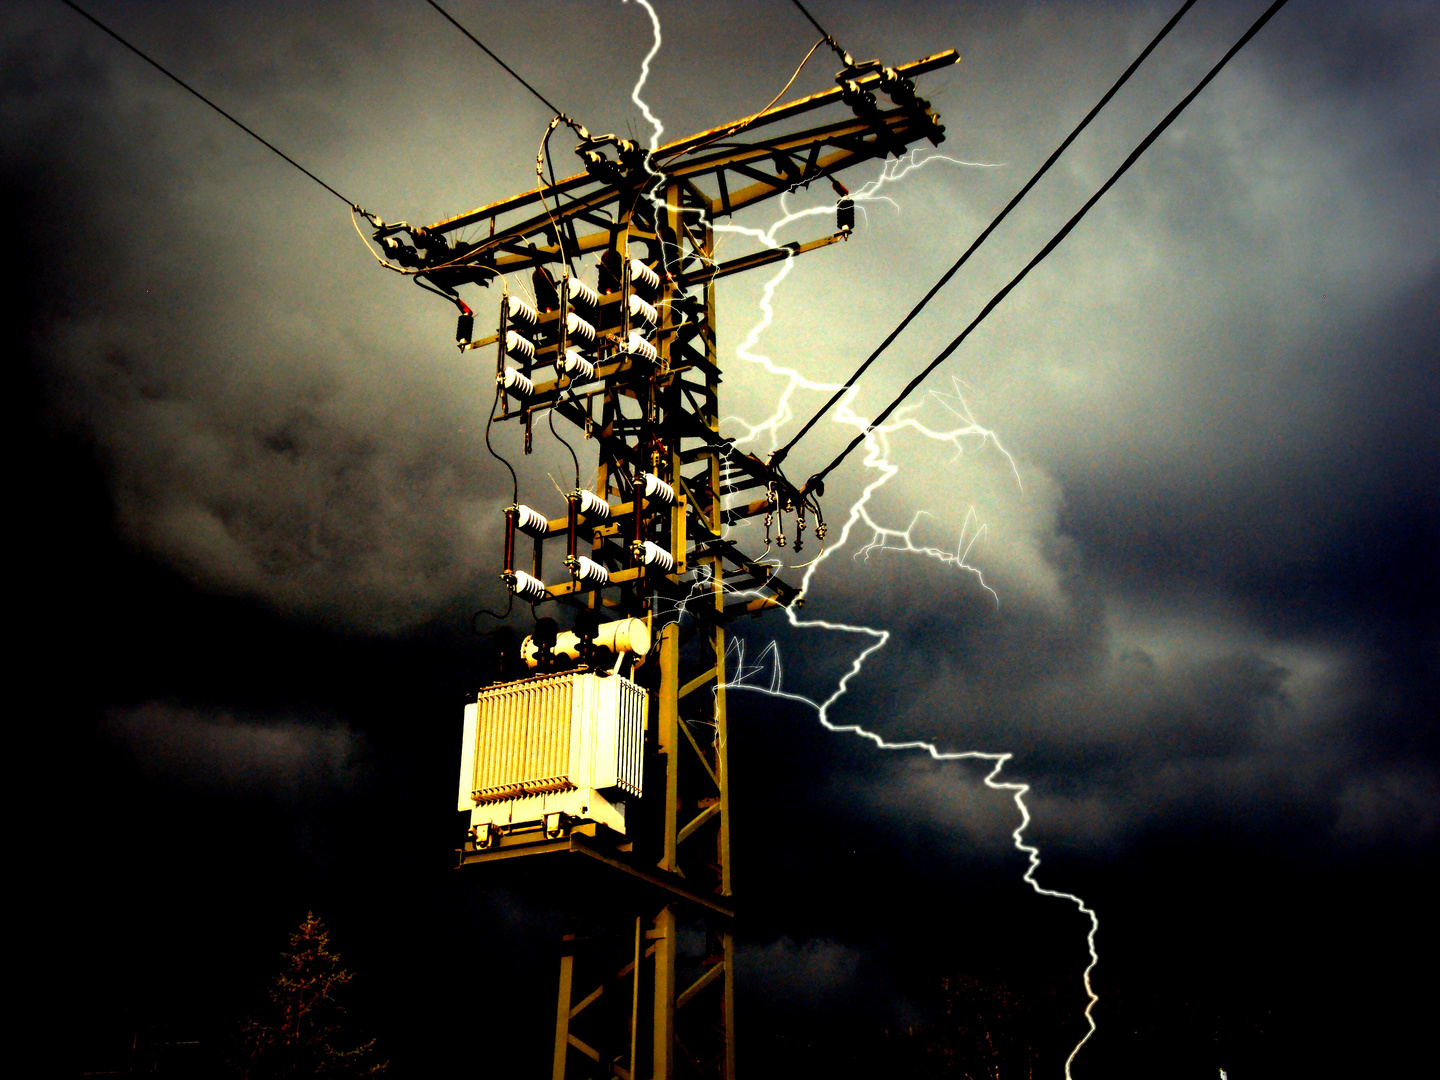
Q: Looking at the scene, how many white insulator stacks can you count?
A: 15